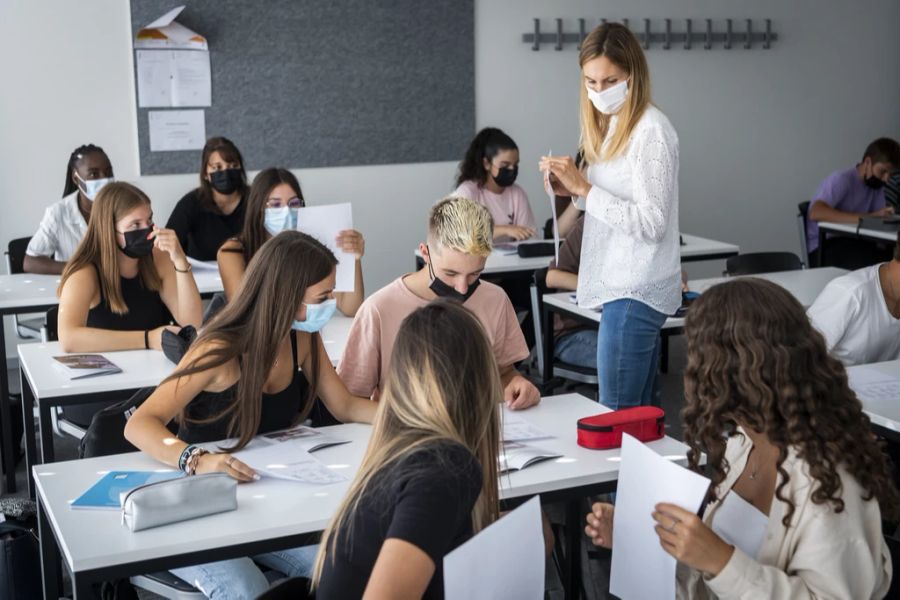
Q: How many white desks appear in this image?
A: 7